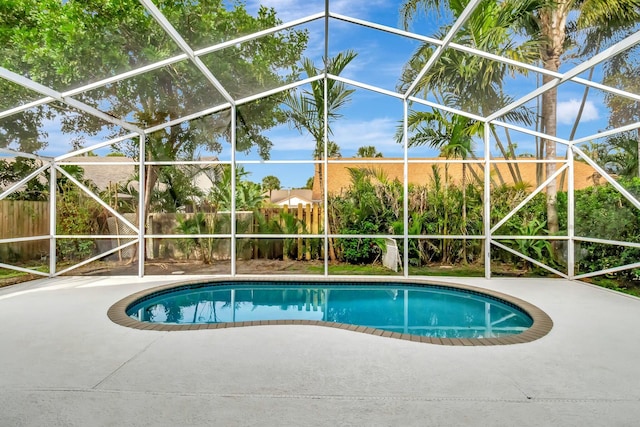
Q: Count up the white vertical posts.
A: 7